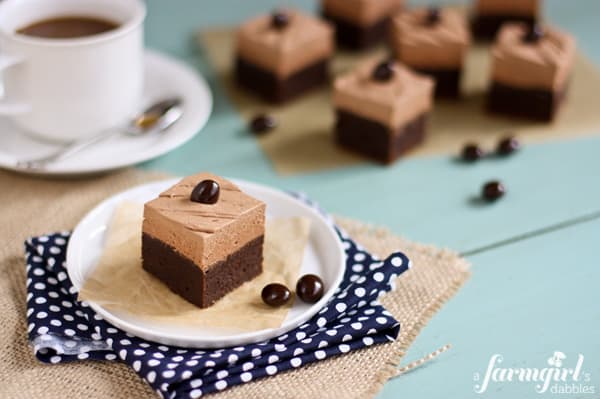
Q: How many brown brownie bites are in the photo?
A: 7